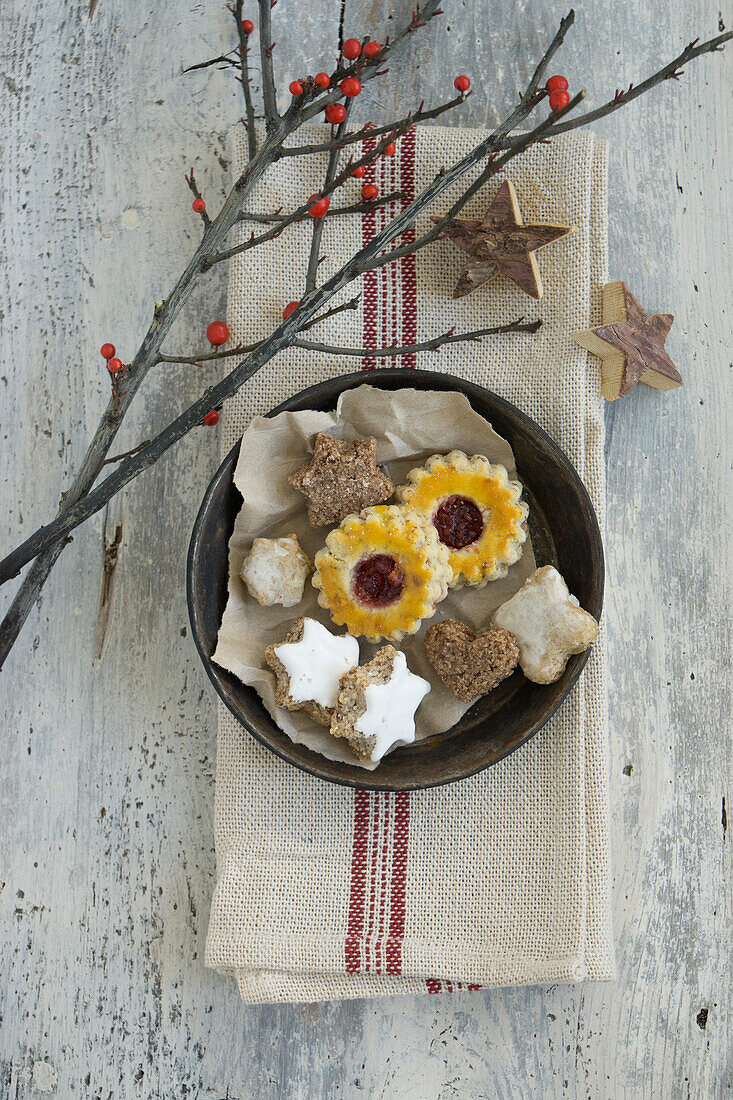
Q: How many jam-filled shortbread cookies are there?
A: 2